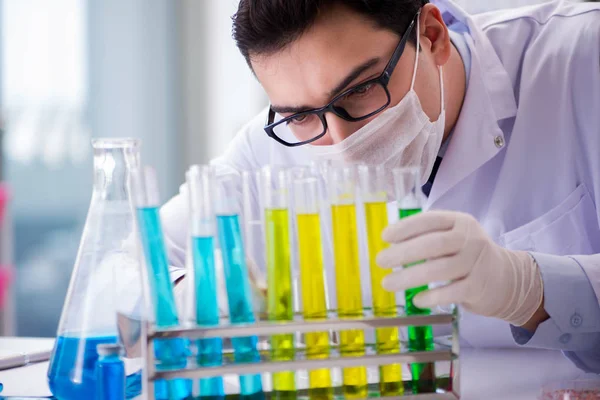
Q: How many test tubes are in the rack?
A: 8